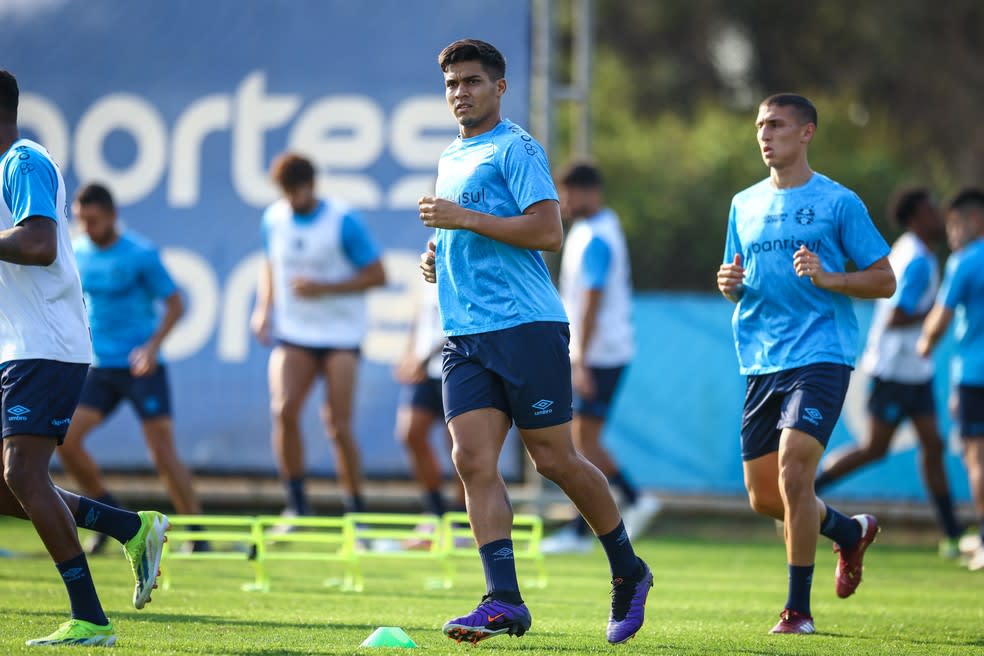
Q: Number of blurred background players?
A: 6